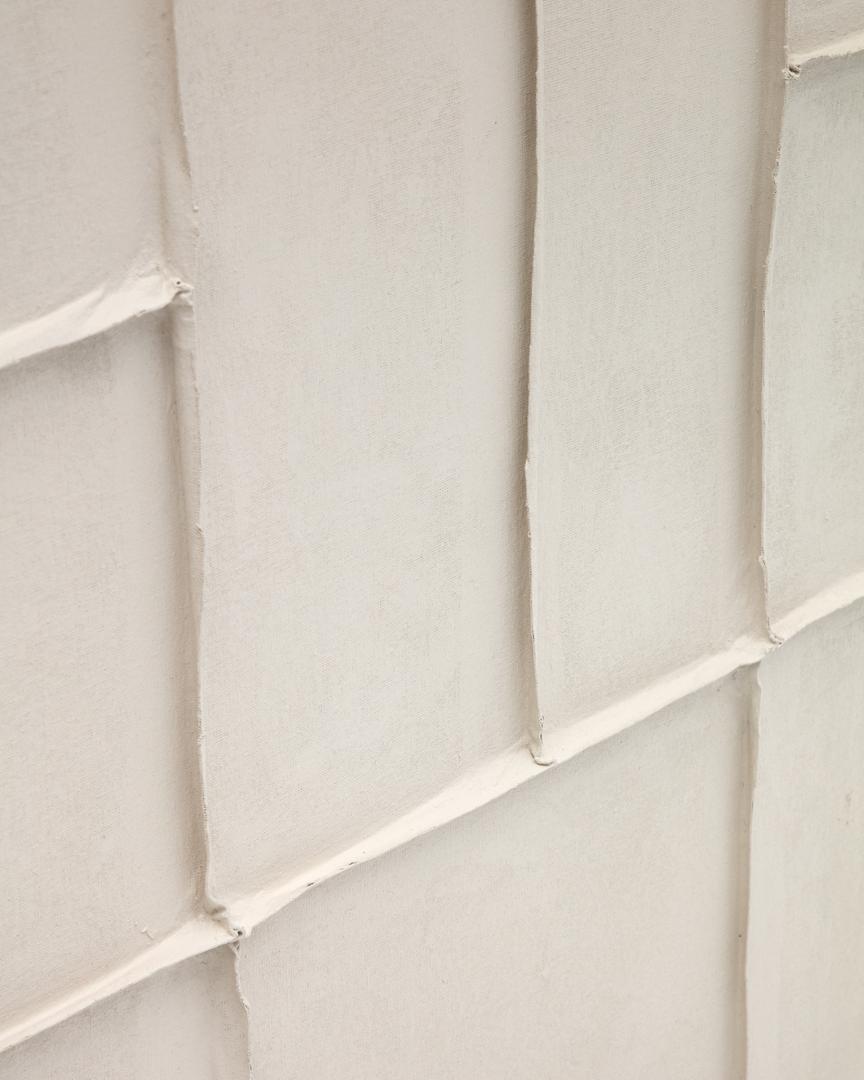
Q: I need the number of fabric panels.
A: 9